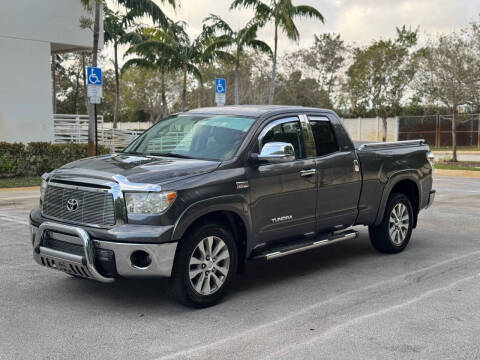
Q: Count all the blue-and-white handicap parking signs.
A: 2